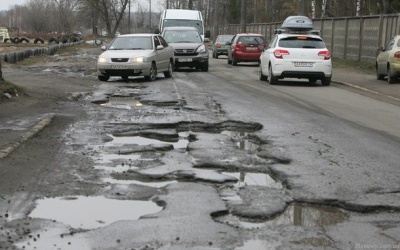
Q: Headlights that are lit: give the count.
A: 2